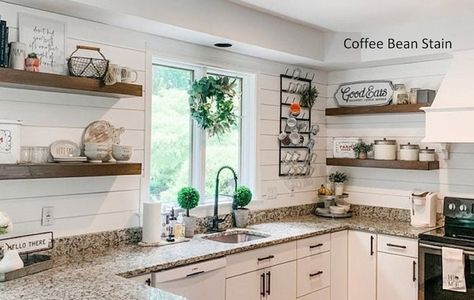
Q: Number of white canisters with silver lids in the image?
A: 3